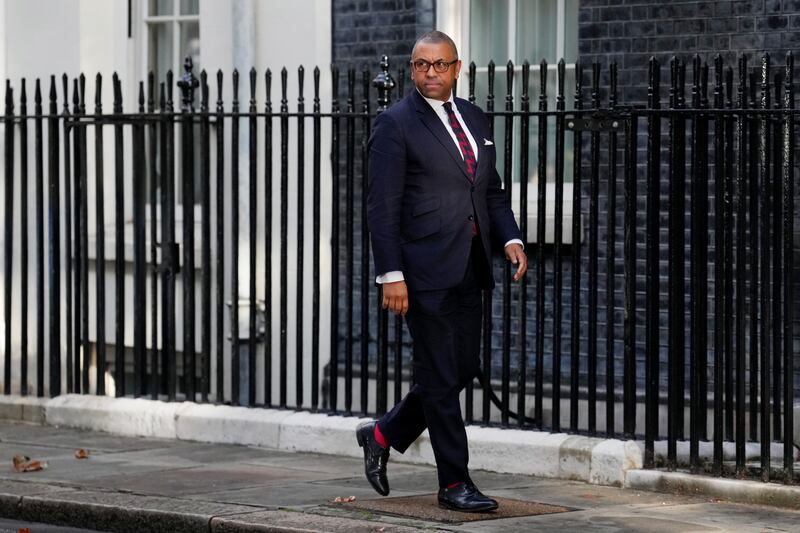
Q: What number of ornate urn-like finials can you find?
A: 2